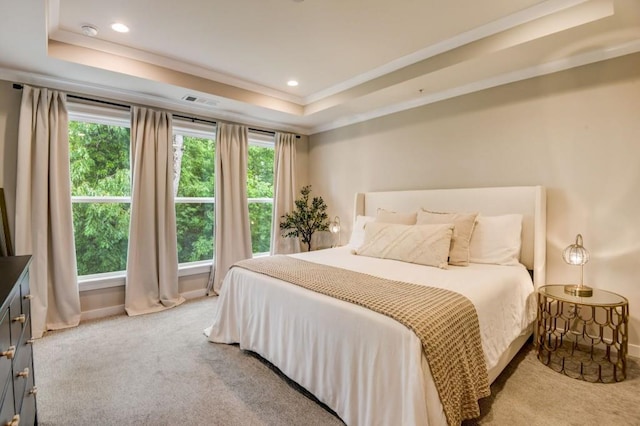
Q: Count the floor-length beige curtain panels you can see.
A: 4